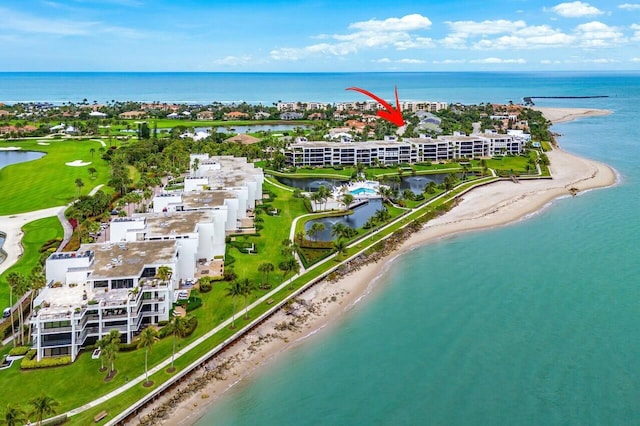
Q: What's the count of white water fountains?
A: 3